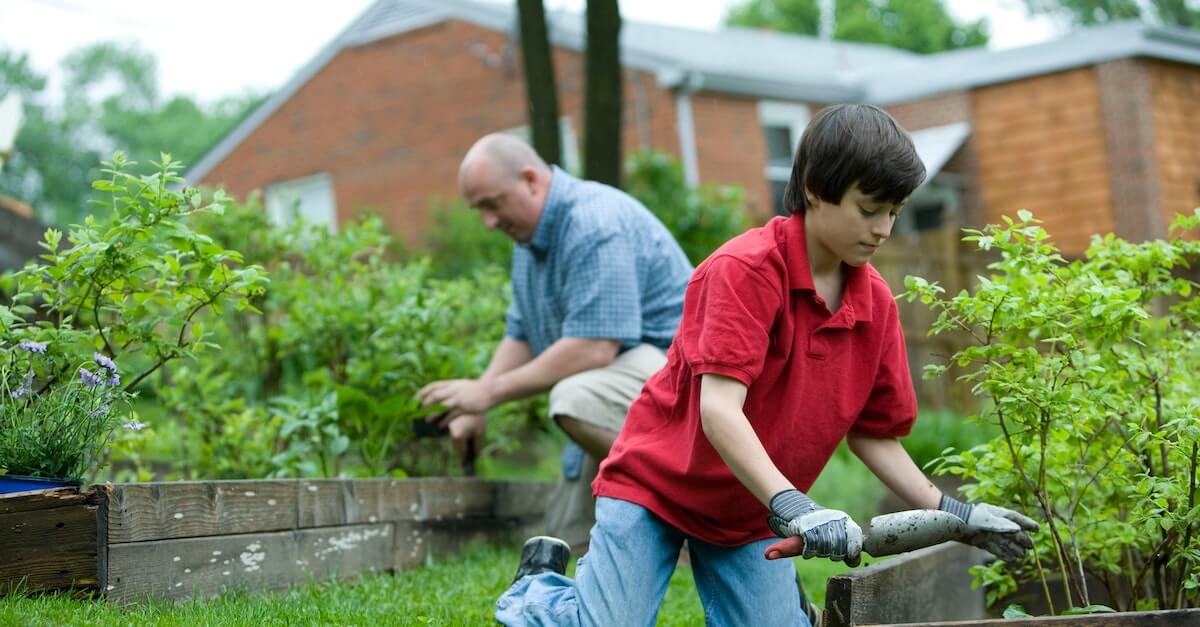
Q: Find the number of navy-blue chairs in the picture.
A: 0